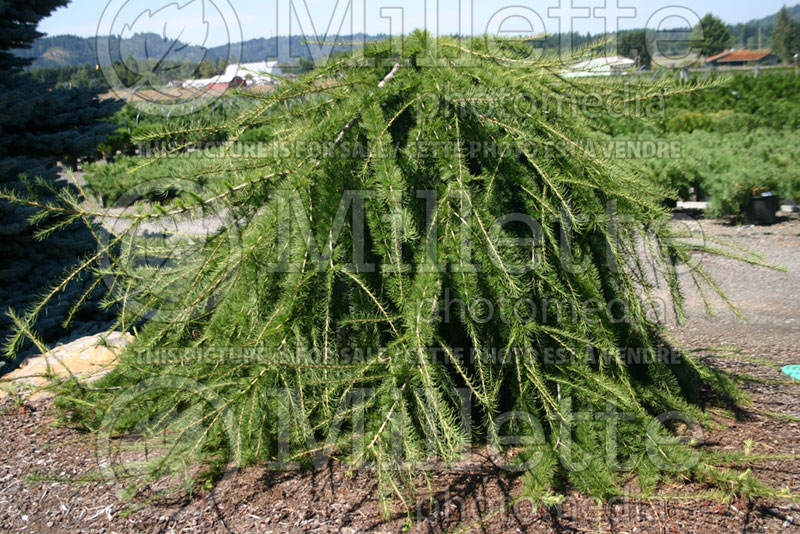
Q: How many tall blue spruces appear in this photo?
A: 1